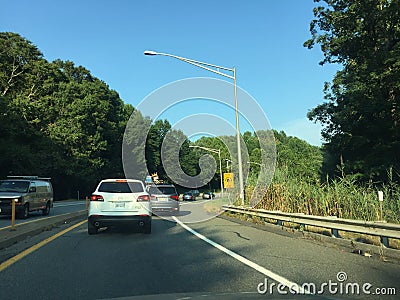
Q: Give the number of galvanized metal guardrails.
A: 1